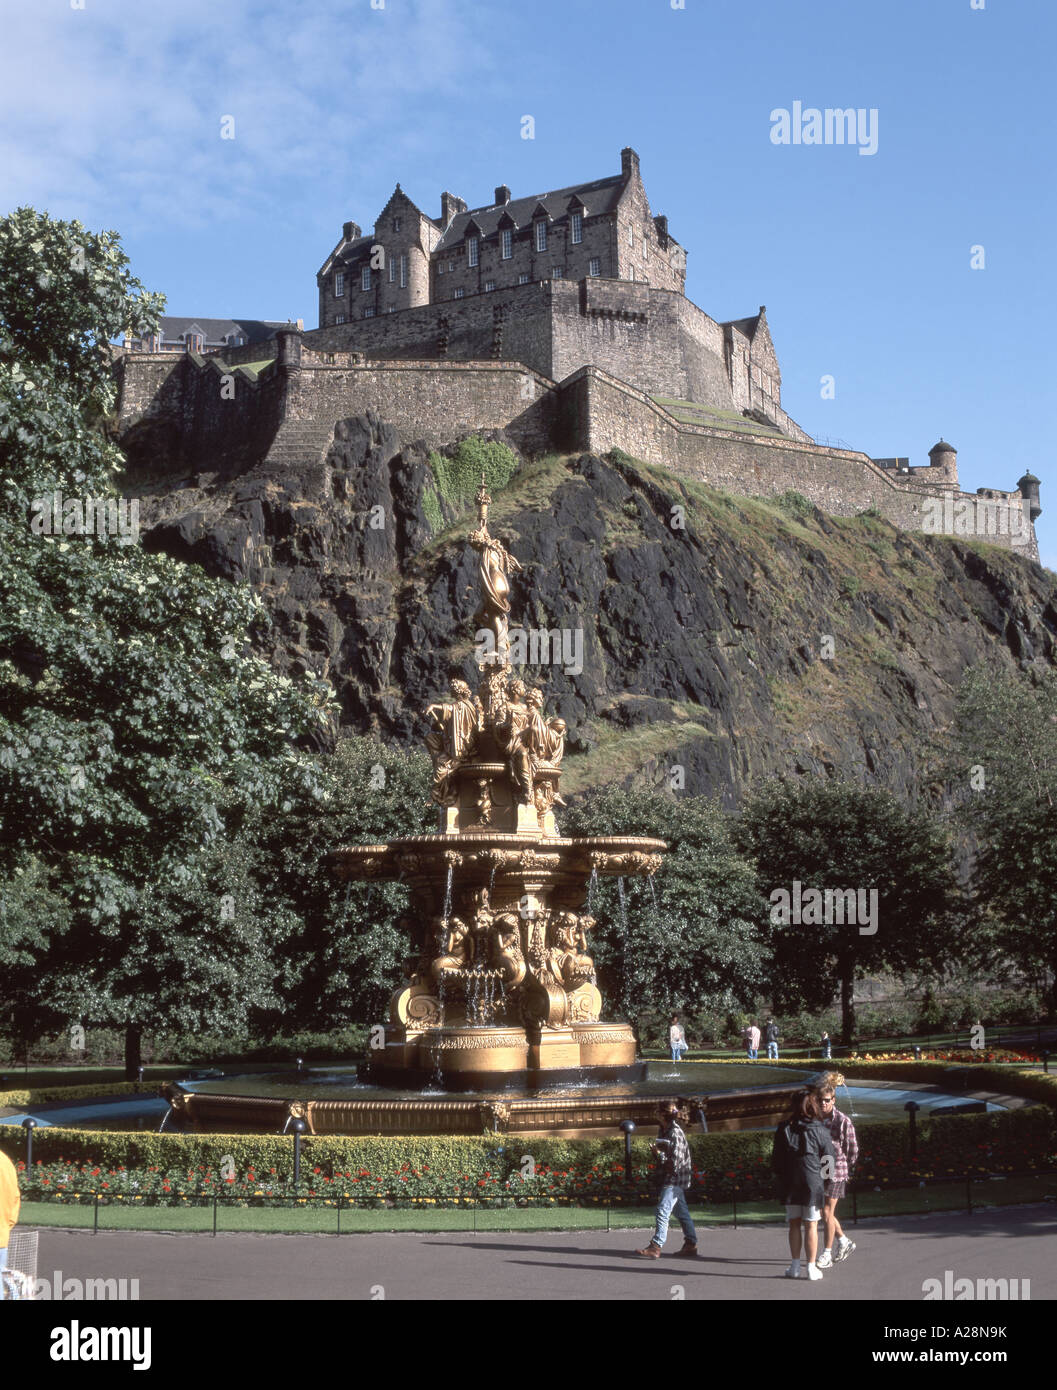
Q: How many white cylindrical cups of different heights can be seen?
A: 0